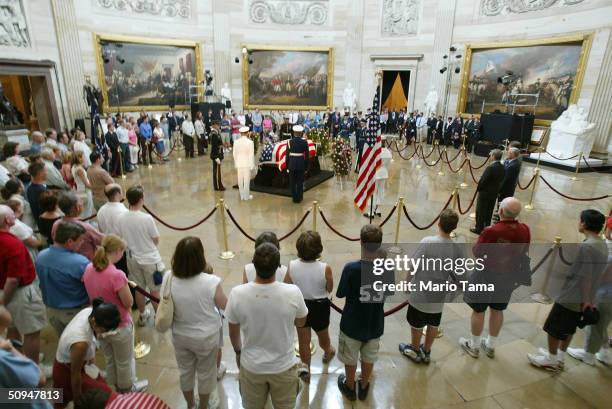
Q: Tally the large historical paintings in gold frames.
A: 3